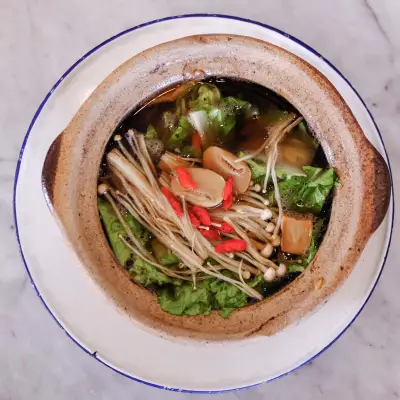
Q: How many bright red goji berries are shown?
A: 8